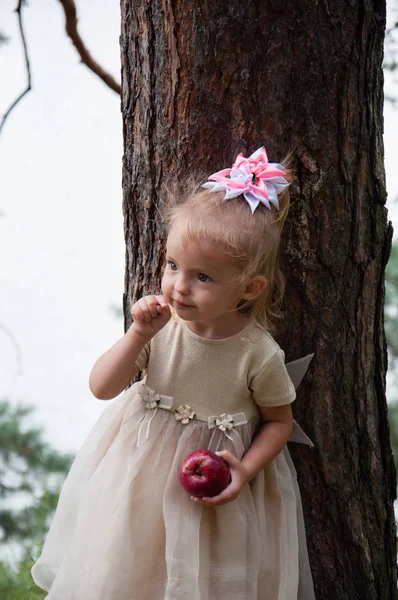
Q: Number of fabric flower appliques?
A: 3